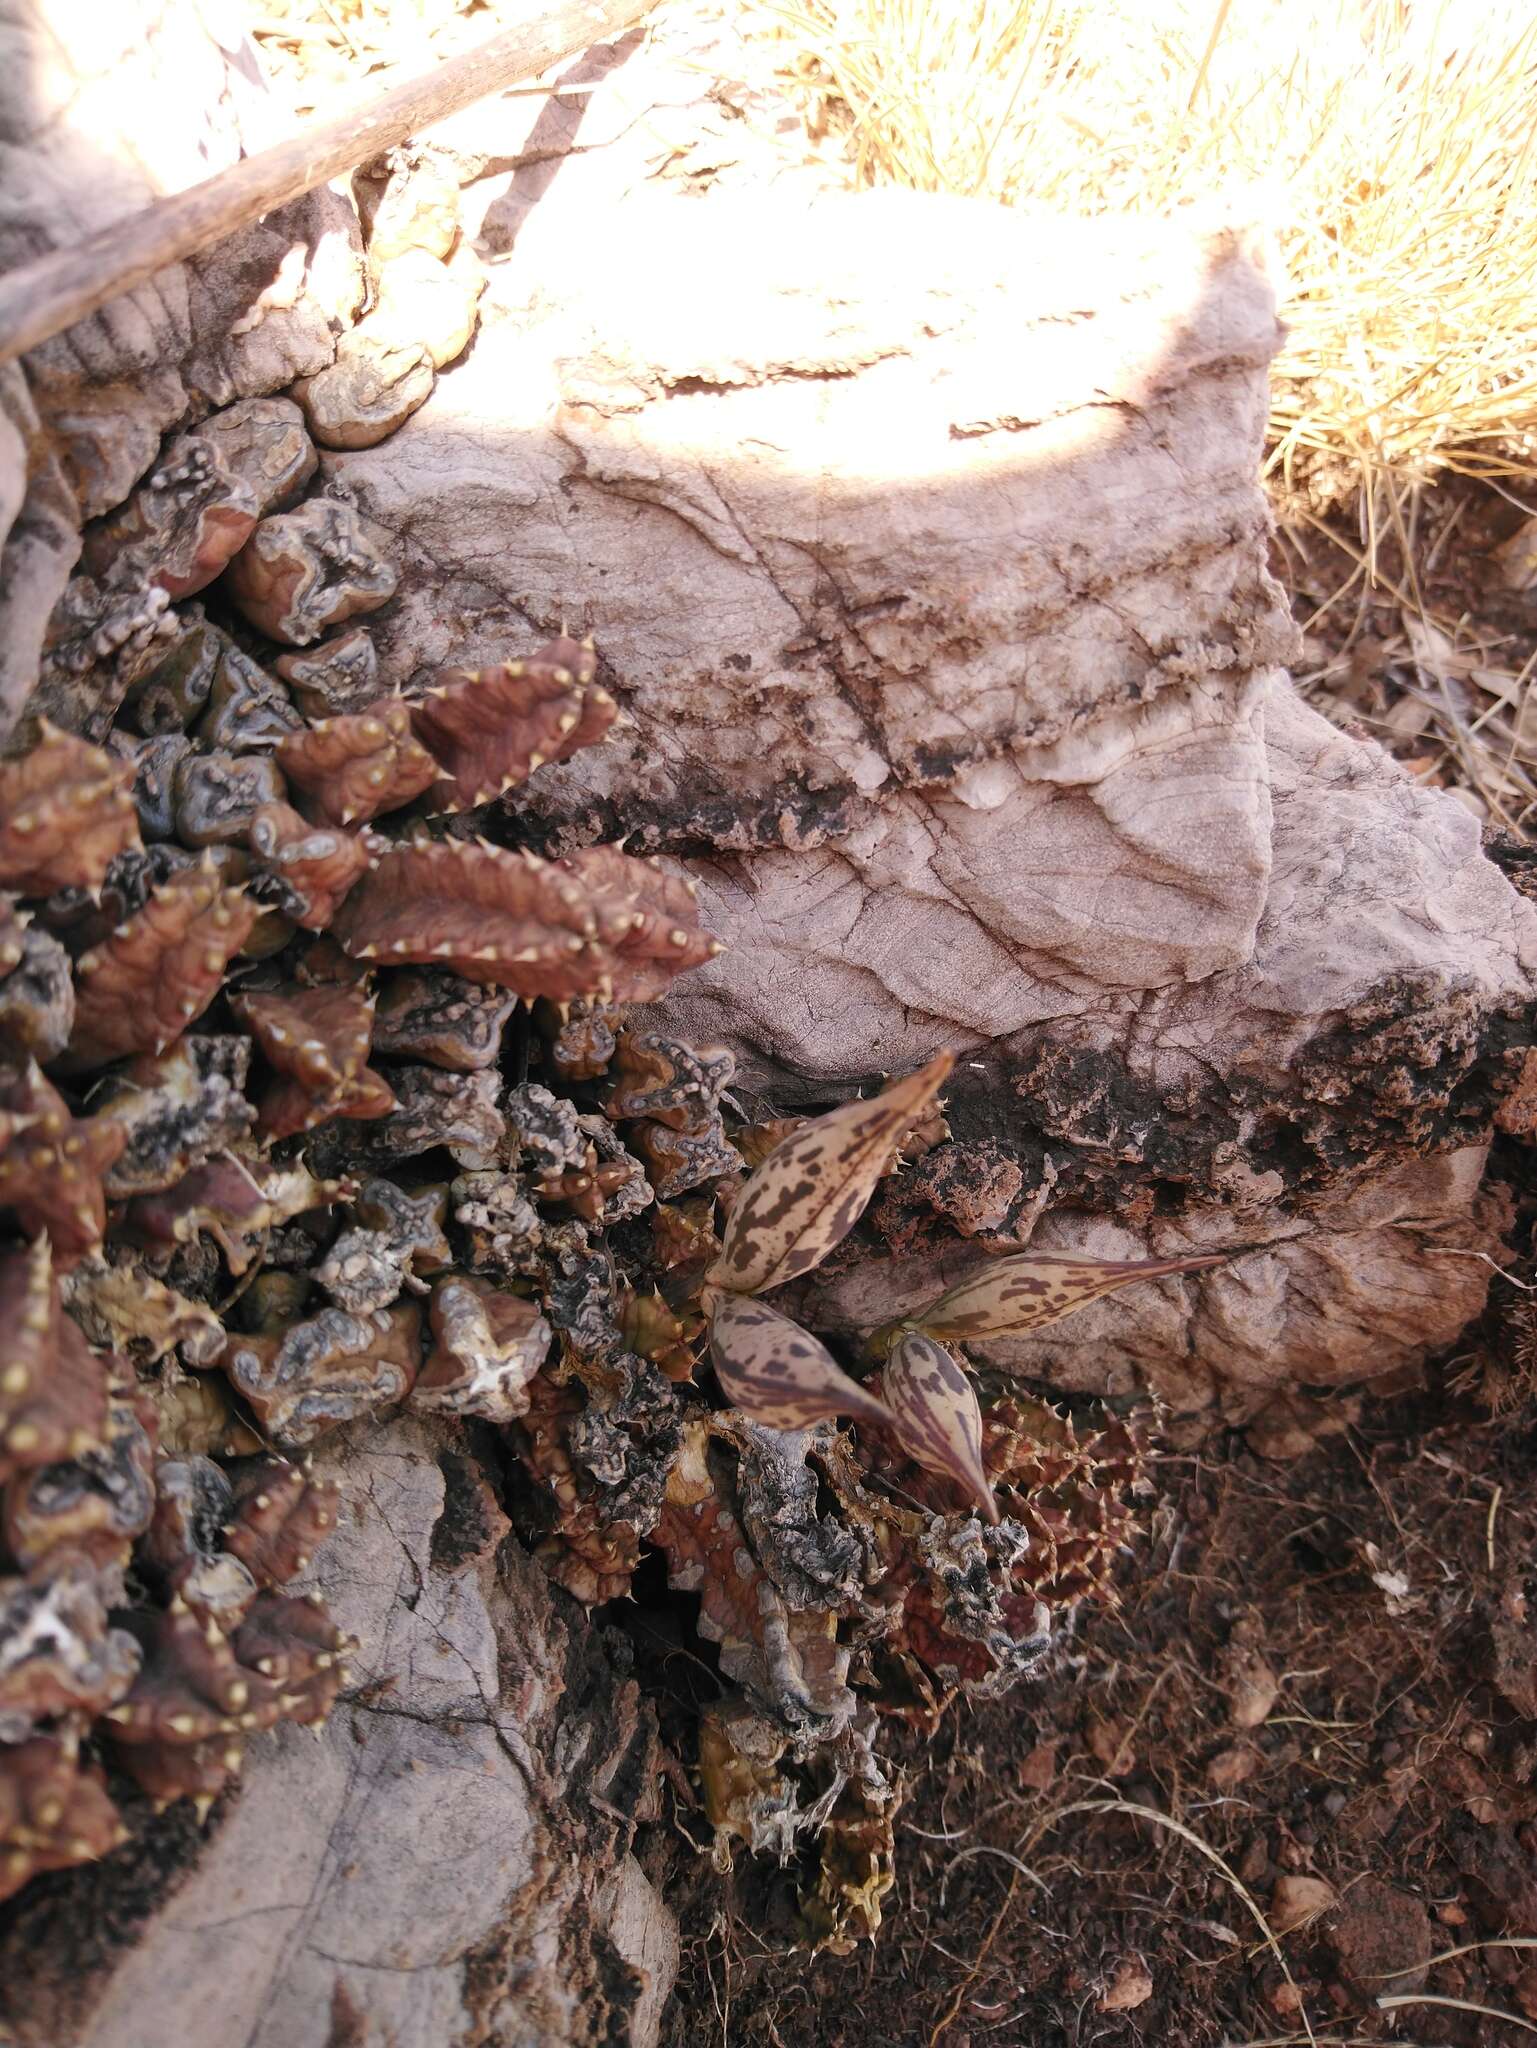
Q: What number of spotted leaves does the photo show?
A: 4